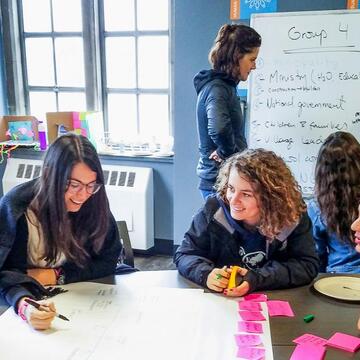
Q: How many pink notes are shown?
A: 10